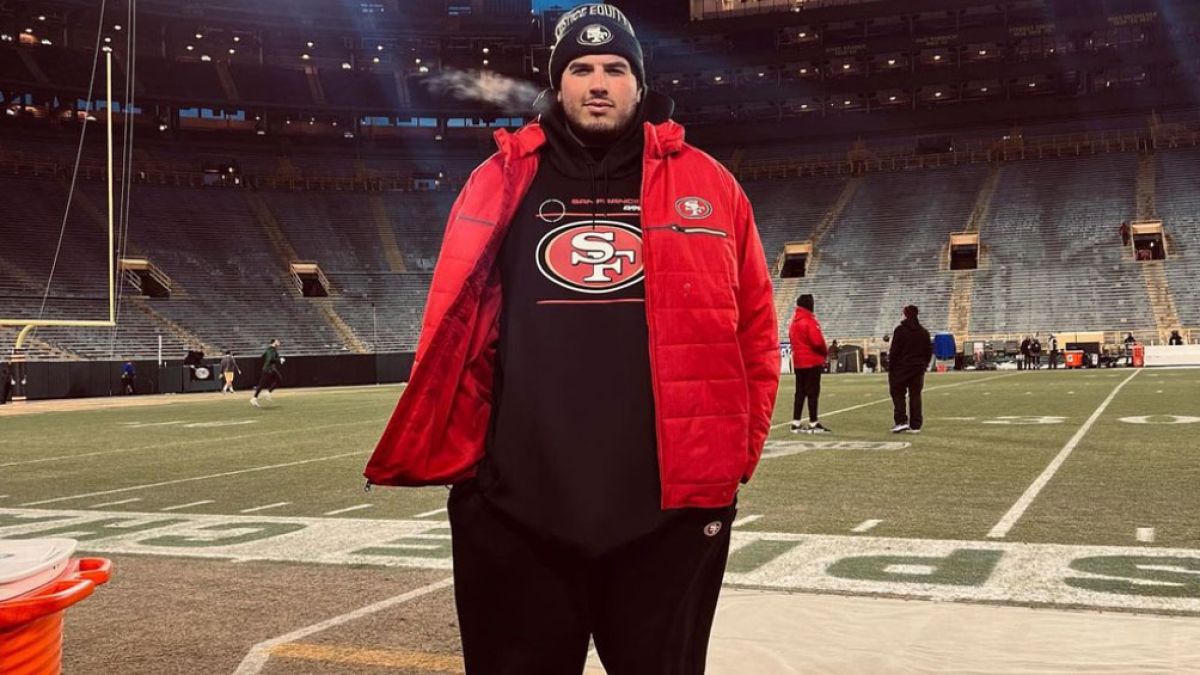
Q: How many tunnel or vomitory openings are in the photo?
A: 5